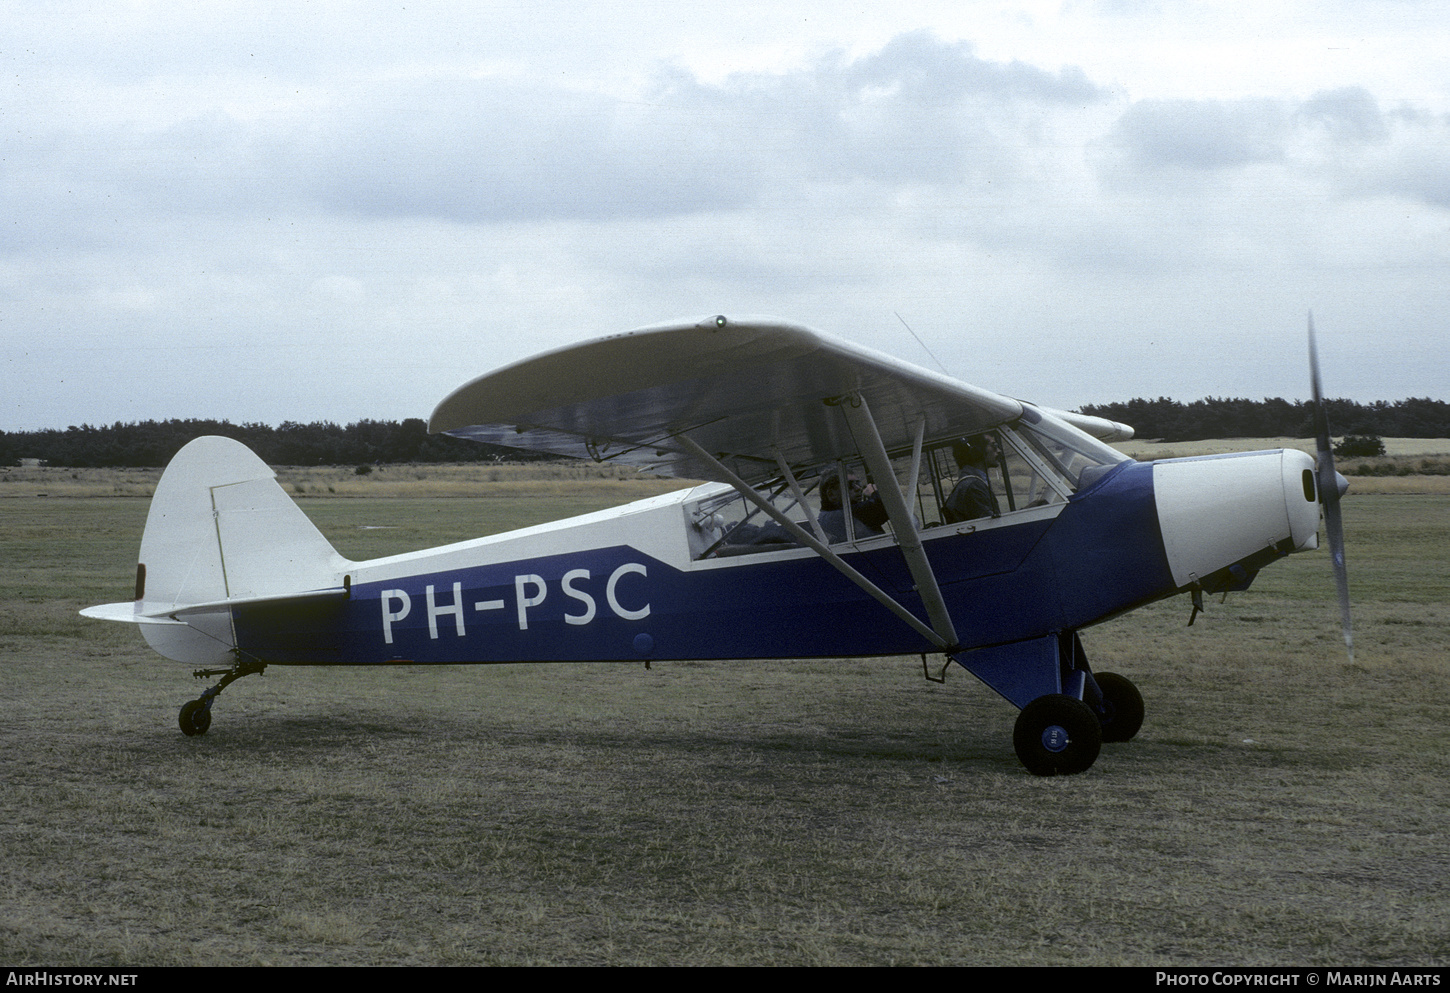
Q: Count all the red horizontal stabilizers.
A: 0